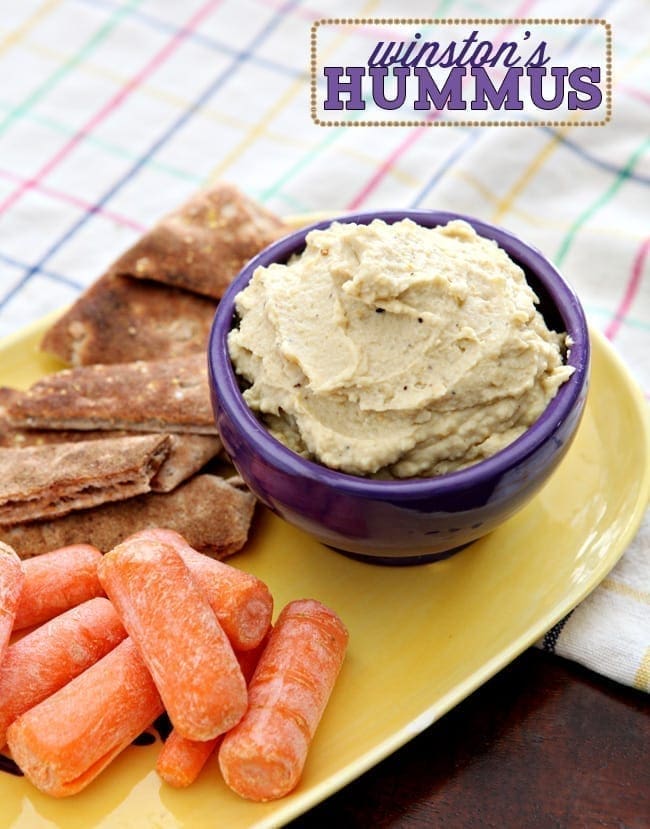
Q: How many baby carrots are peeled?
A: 8